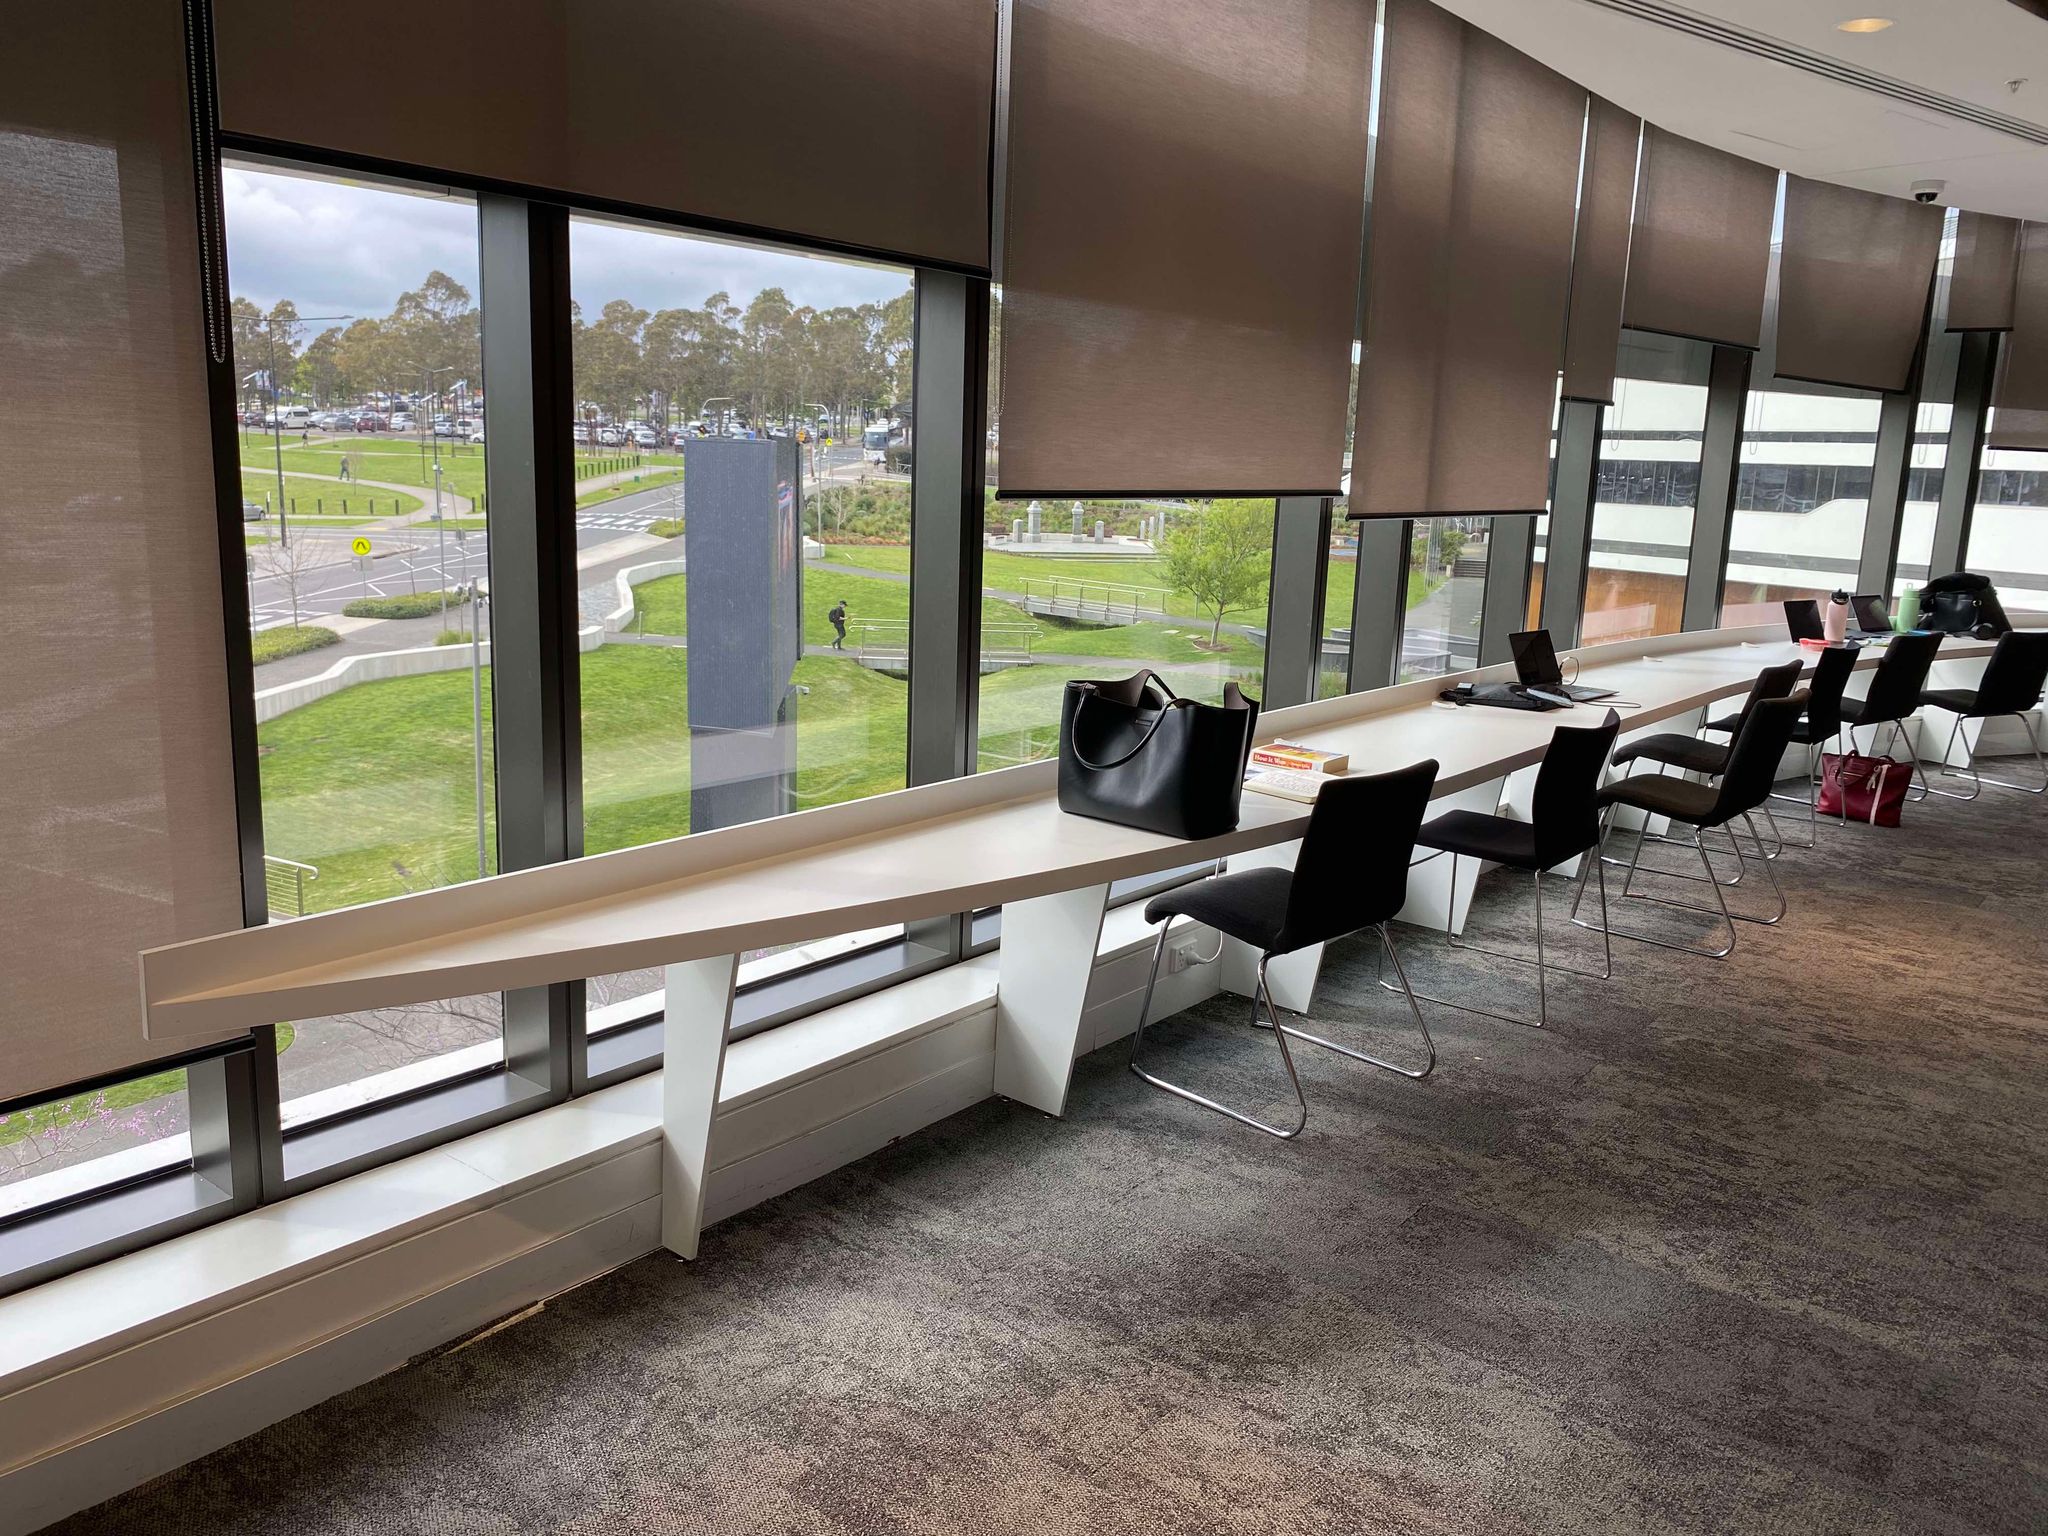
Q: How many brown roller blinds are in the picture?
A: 9